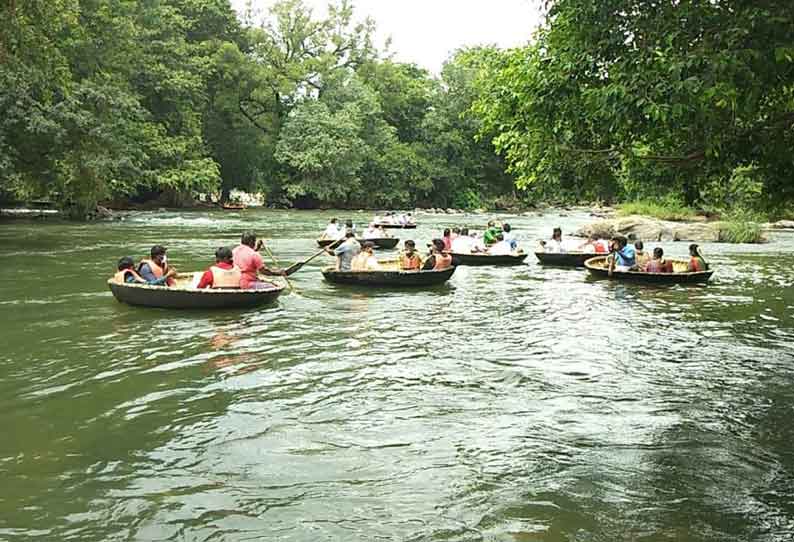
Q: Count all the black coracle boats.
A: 7